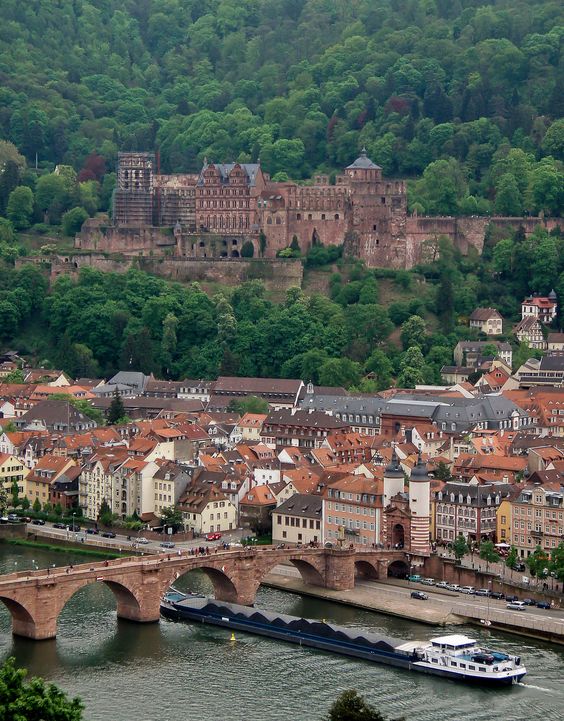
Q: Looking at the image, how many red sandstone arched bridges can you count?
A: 1